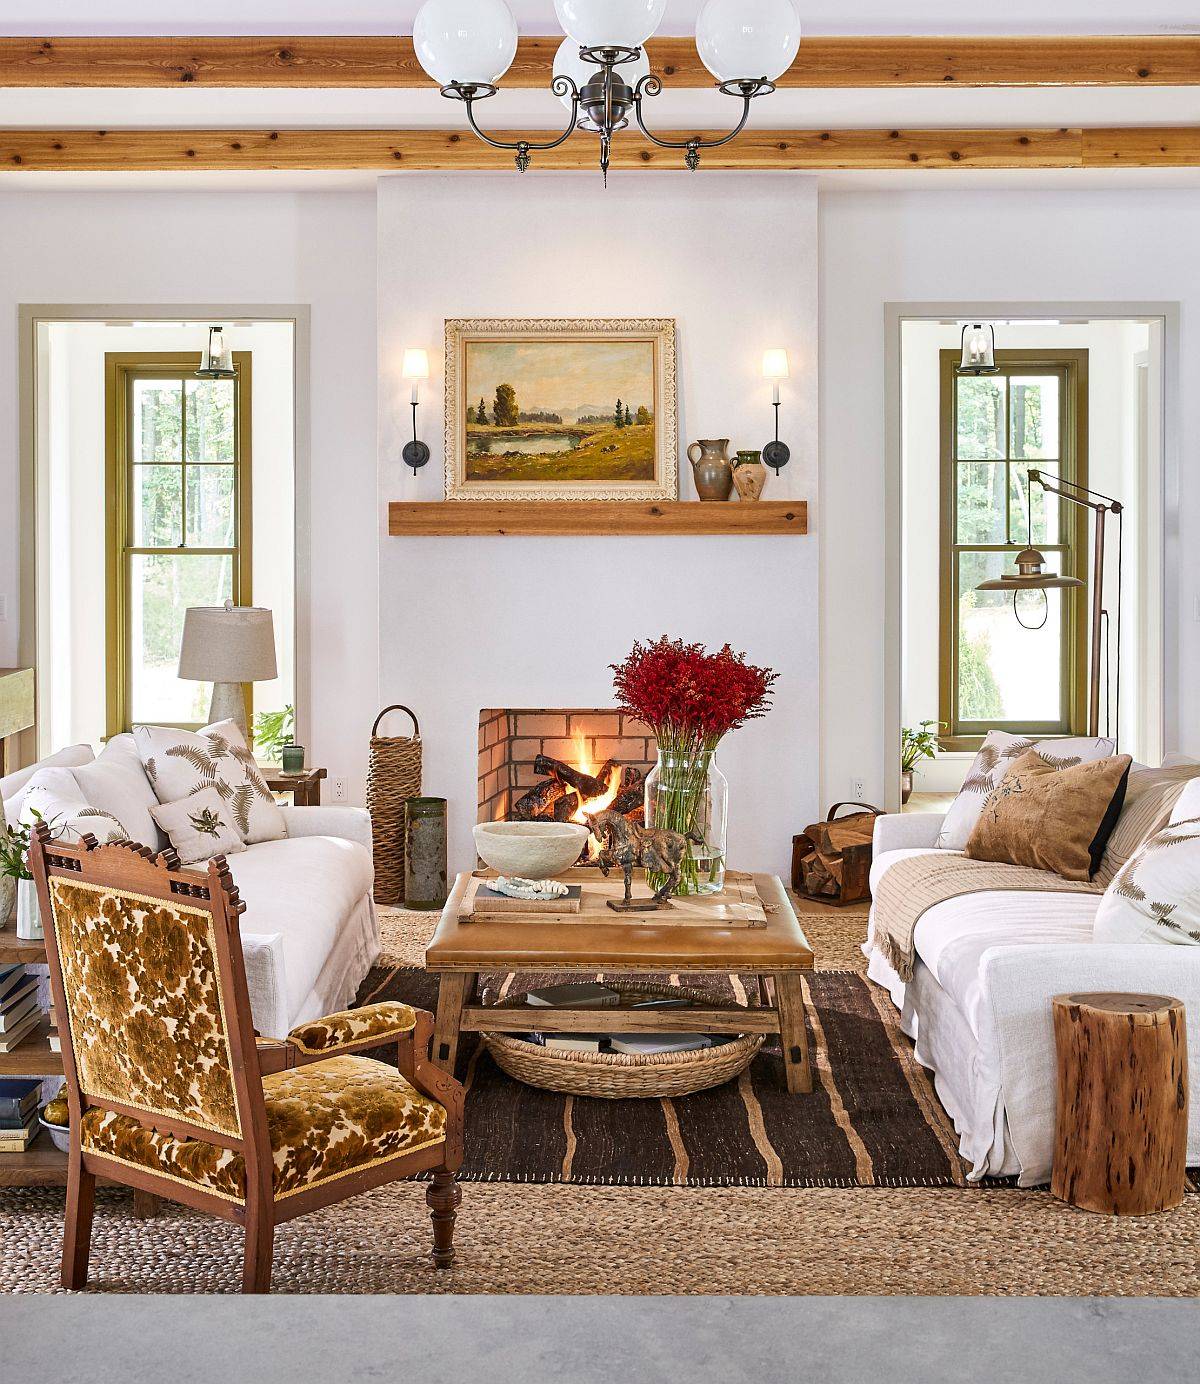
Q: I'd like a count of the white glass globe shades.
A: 4